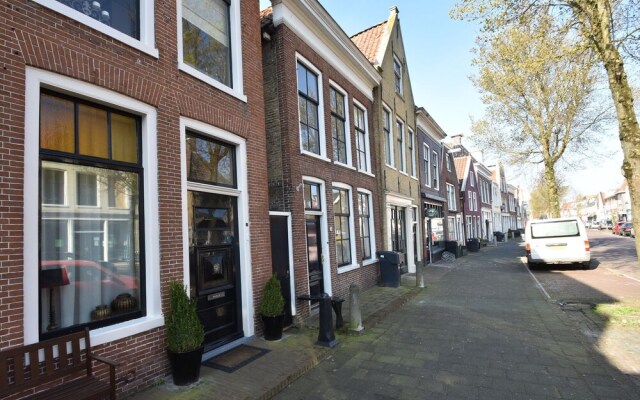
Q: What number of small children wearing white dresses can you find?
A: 0